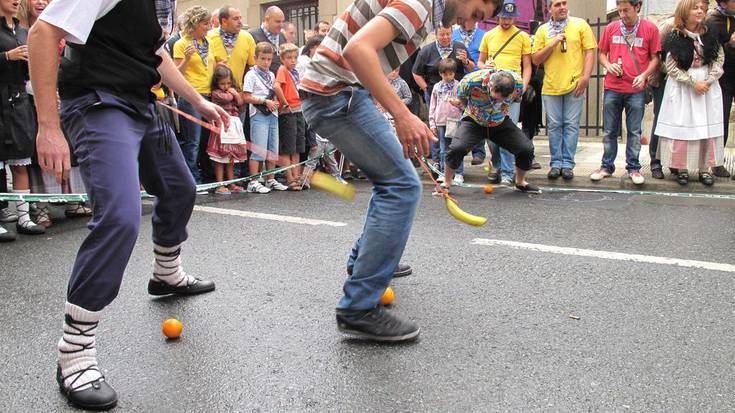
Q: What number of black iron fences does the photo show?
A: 1